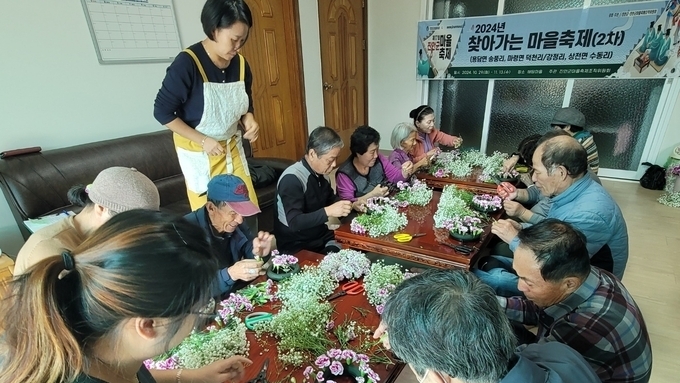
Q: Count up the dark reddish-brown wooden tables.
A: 3